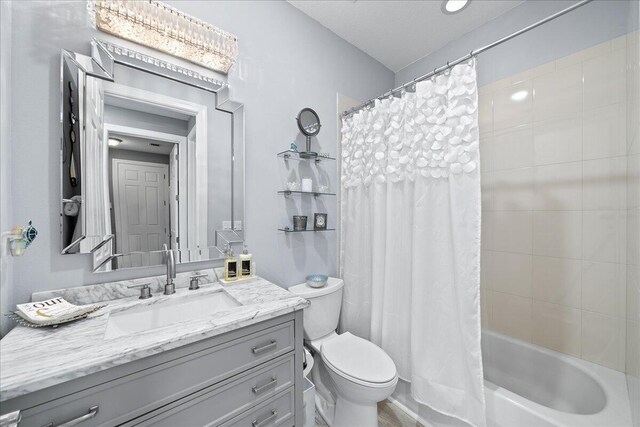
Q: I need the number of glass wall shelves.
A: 3